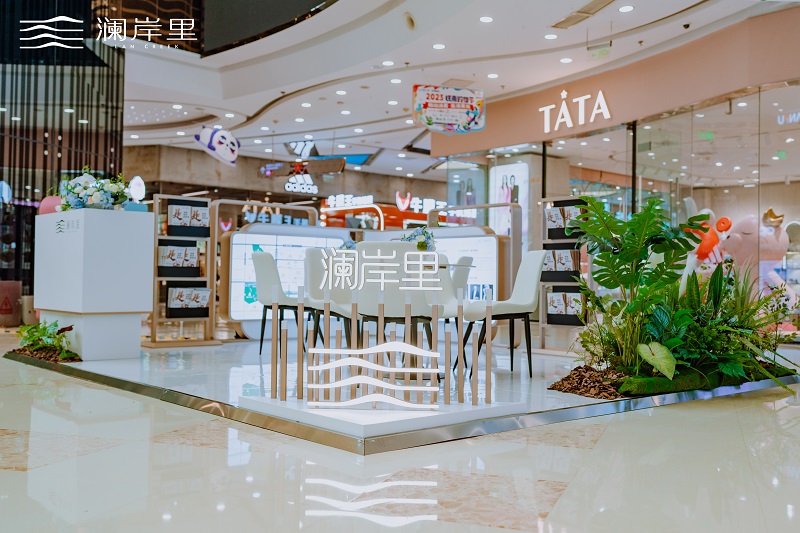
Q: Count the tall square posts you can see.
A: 9